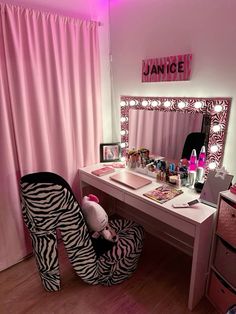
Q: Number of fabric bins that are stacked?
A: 3